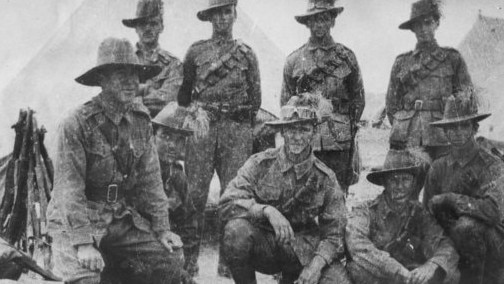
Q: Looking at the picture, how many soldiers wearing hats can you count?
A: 9